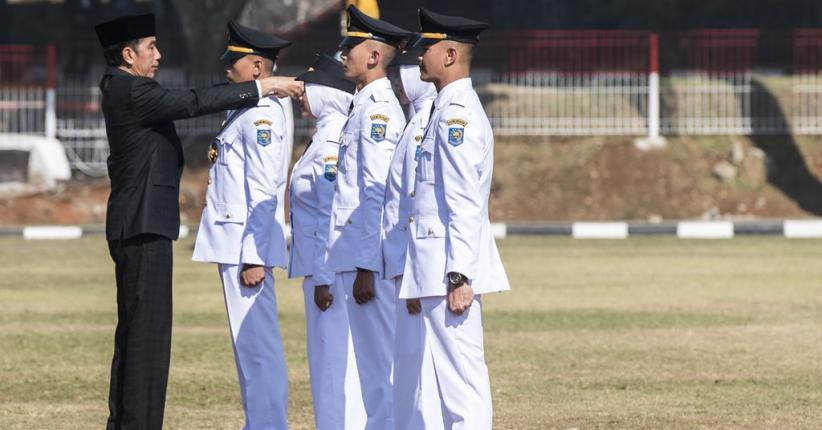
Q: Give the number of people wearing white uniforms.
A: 5